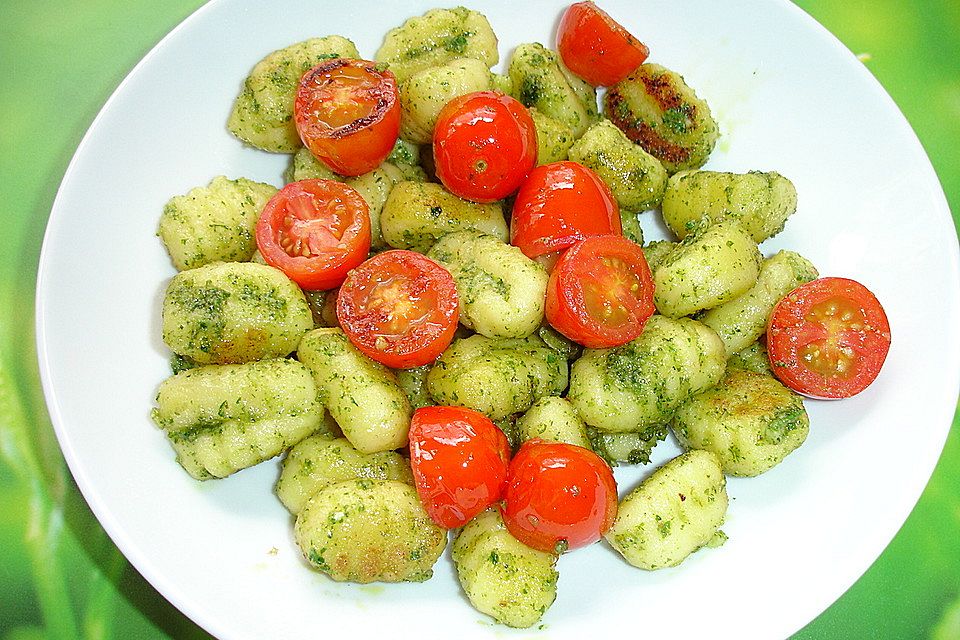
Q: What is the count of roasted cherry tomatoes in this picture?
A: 10